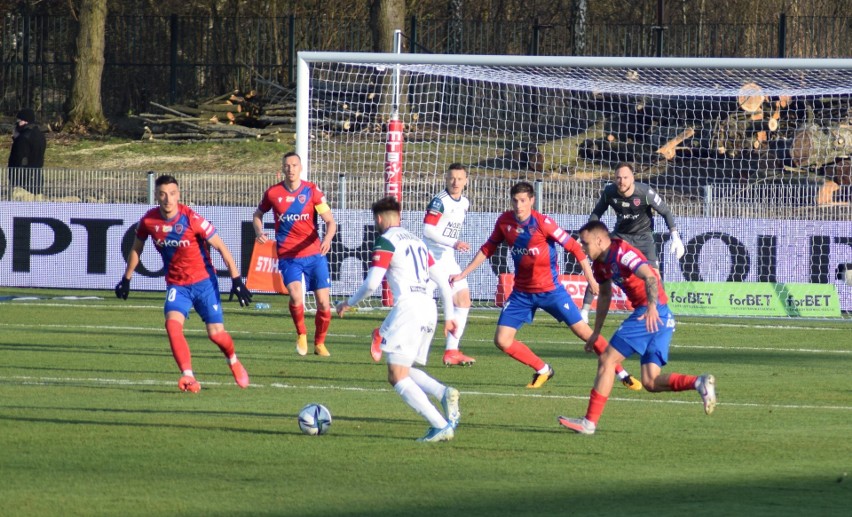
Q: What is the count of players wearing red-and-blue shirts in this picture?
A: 4